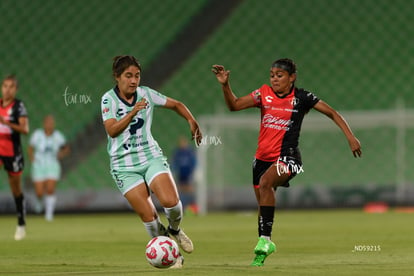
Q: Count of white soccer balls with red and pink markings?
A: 1